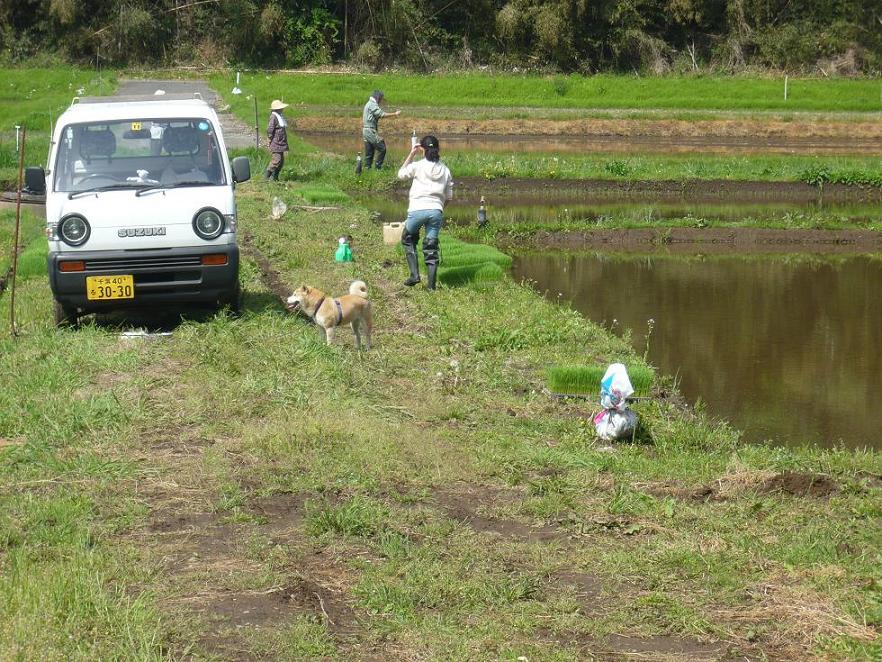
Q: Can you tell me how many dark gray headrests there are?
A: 2